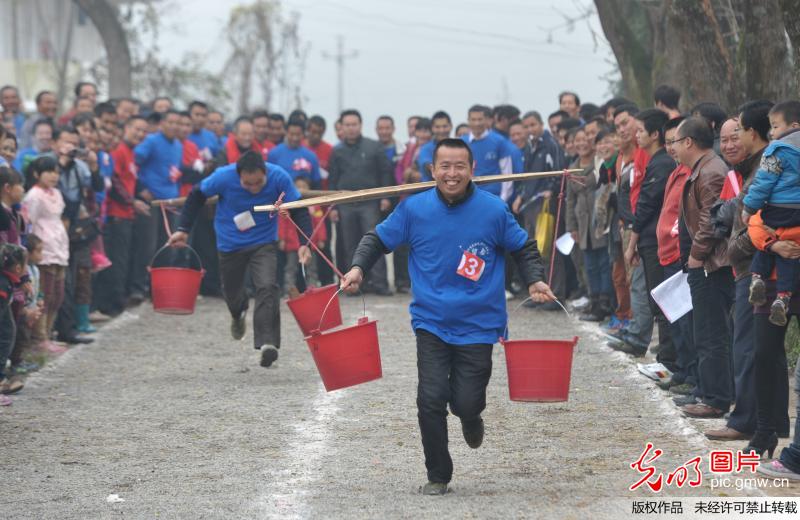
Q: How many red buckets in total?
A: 4